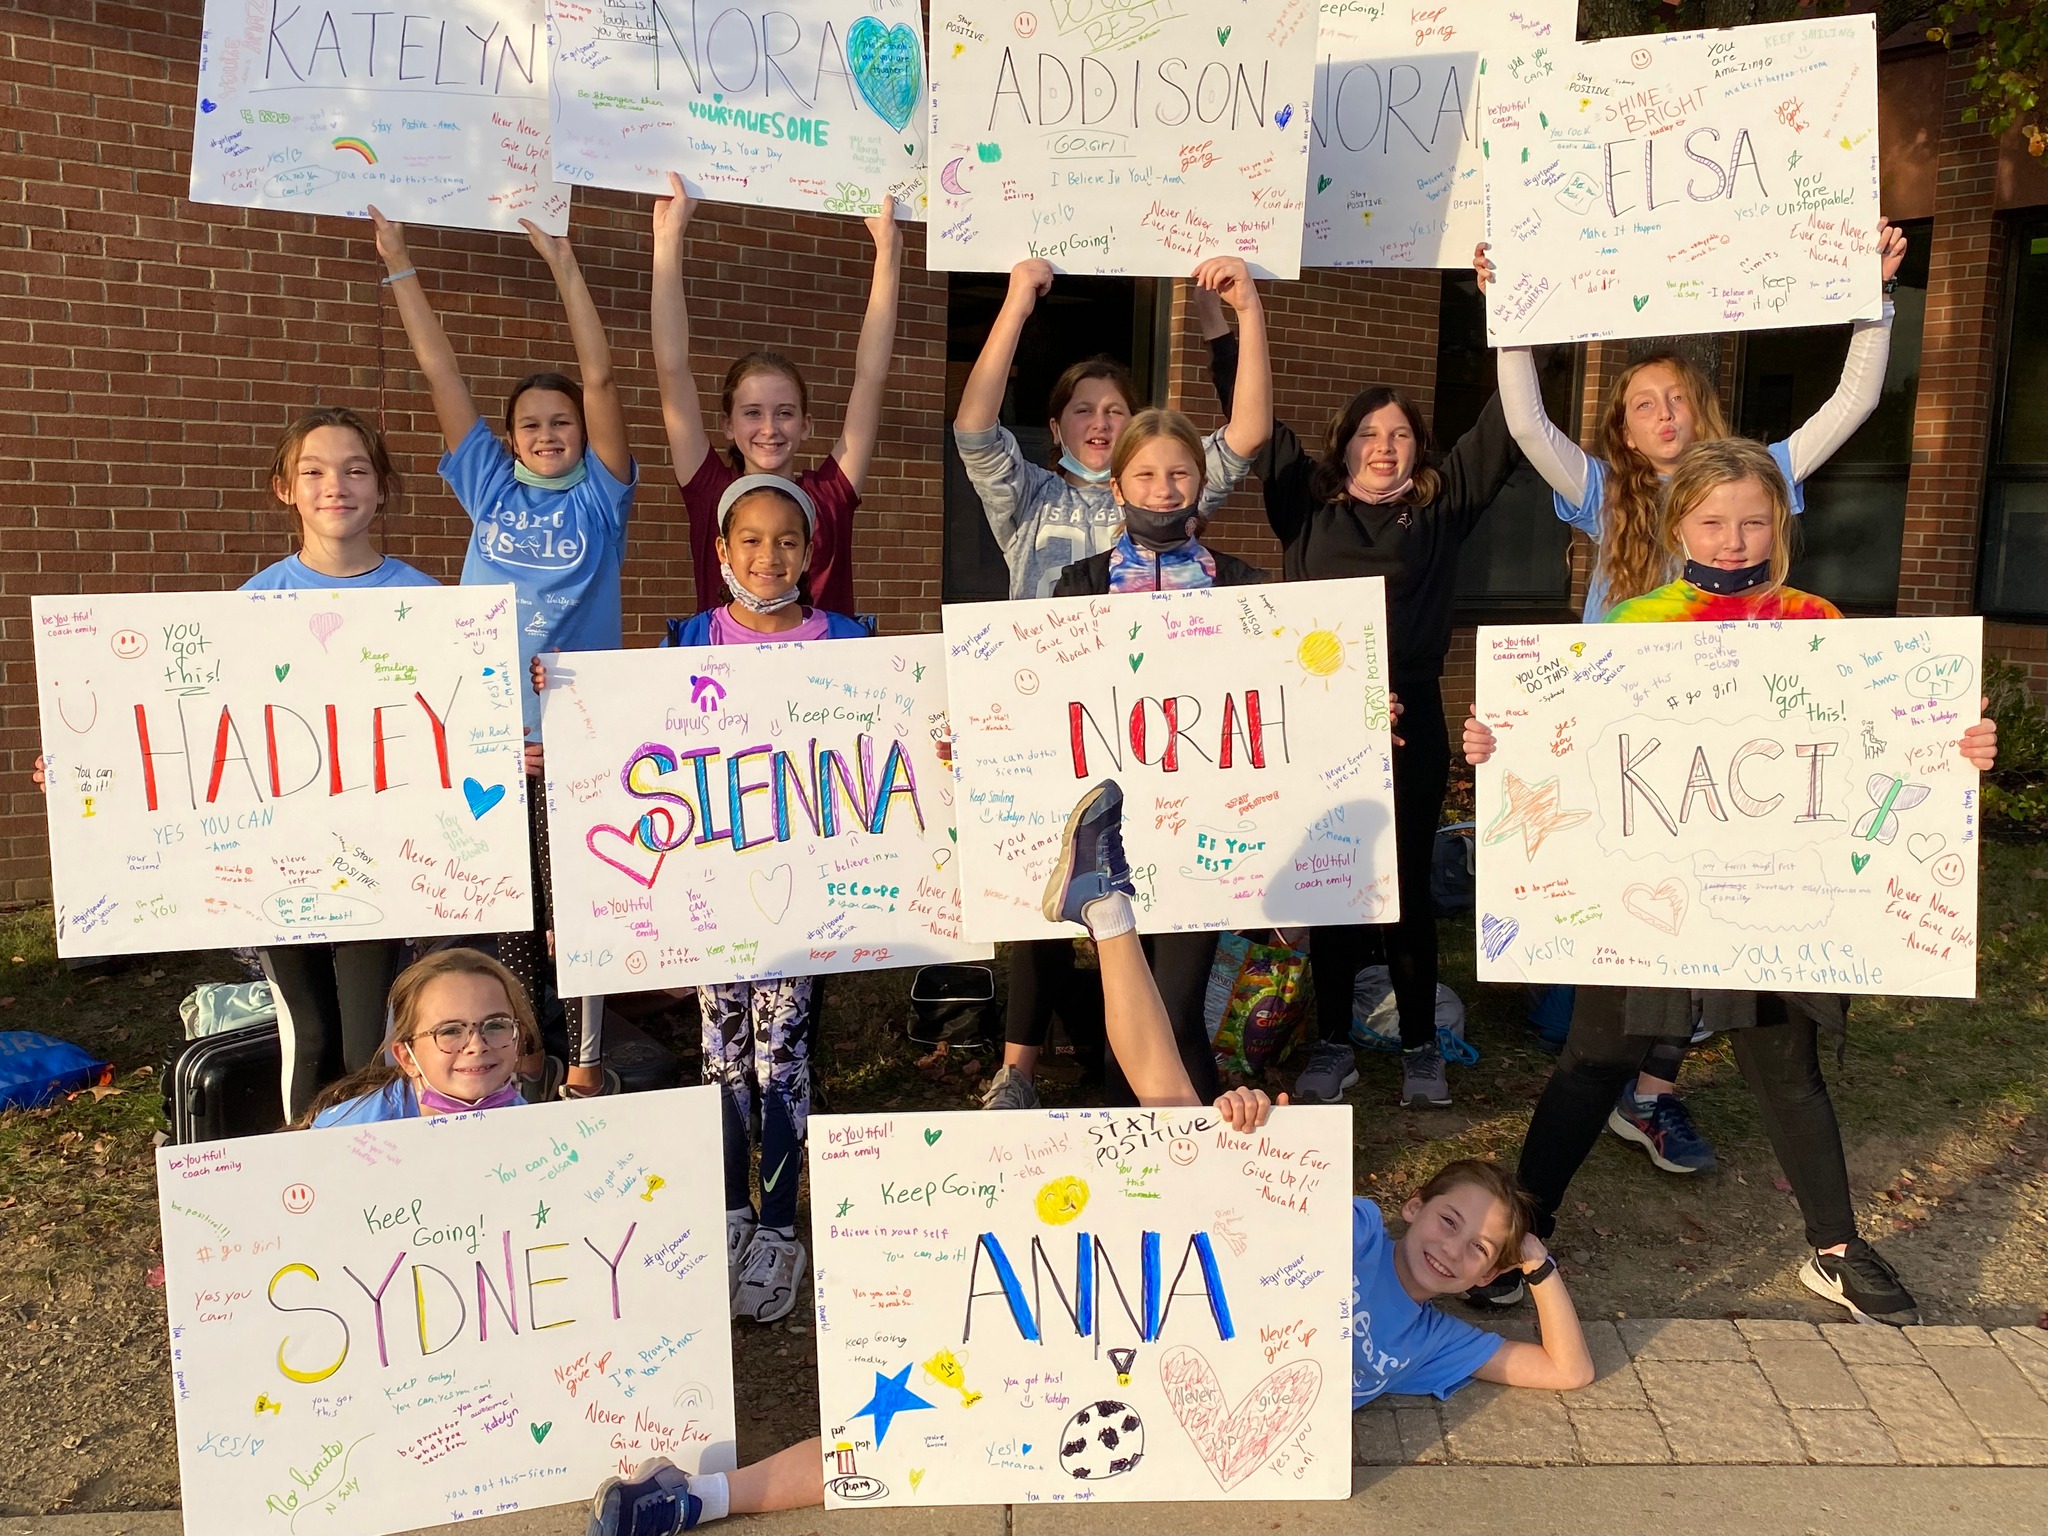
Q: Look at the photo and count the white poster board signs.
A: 11